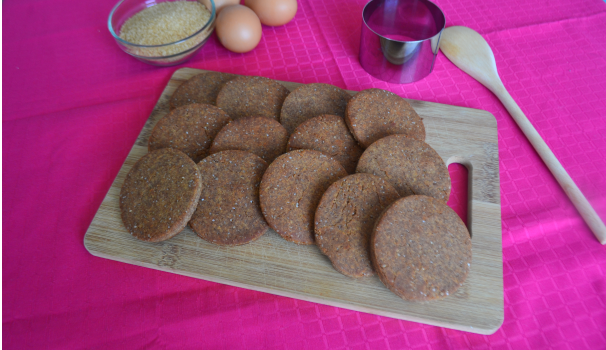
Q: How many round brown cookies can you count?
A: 13